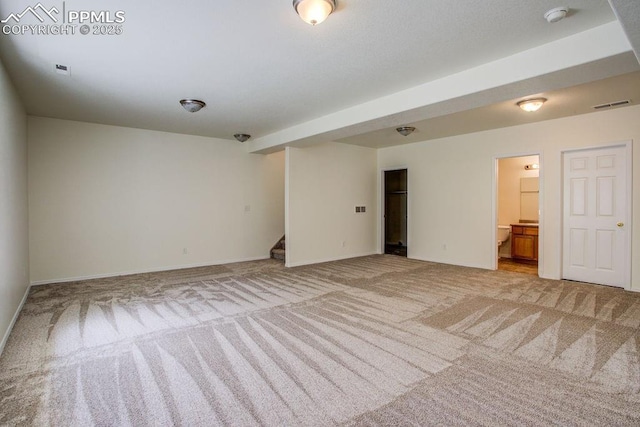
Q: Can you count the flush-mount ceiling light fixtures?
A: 5